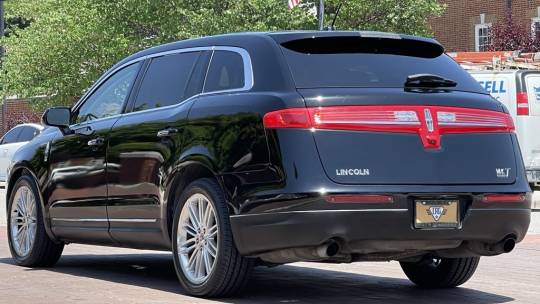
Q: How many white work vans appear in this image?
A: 1